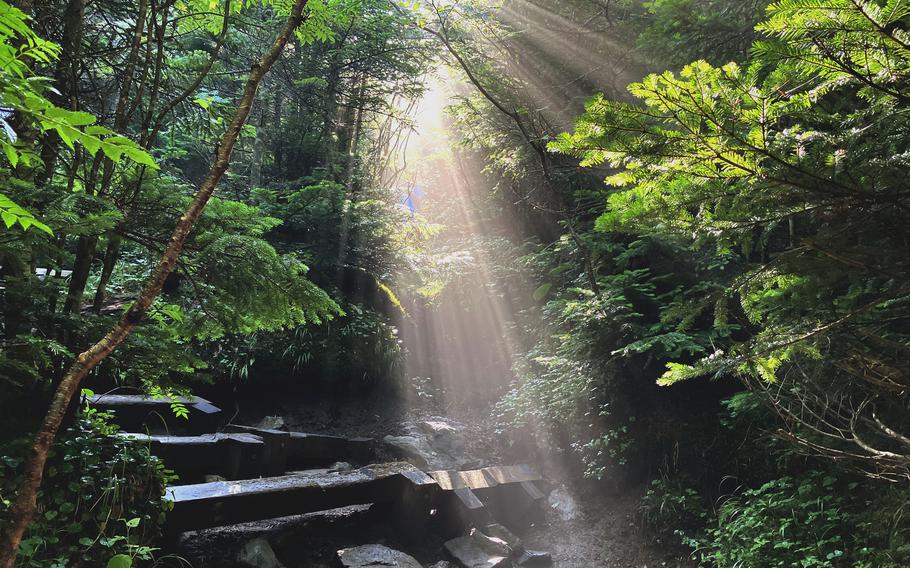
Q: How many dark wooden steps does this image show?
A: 3